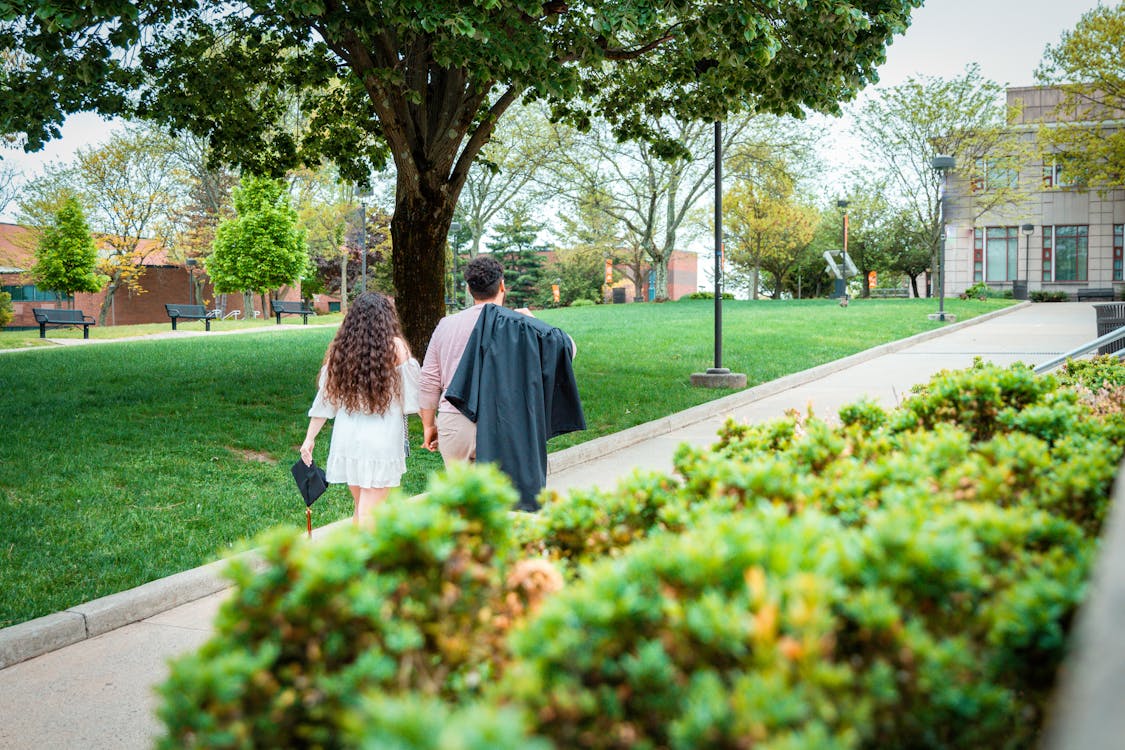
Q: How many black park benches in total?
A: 4